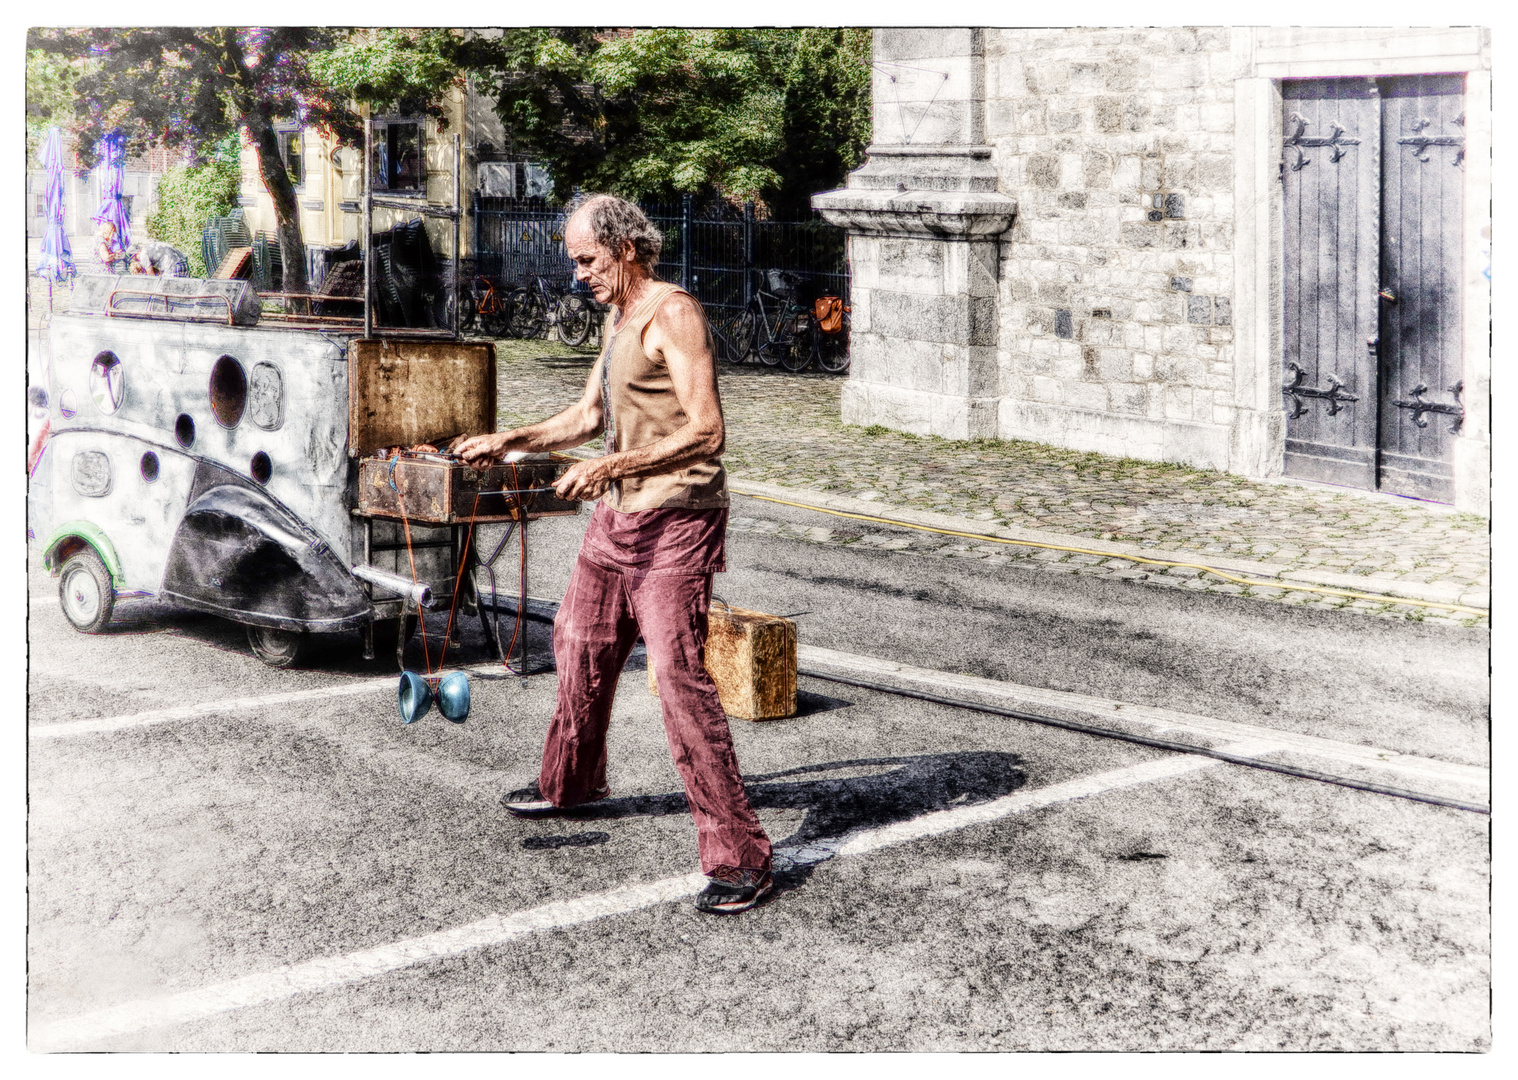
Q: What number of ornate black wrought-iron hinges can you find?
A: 4